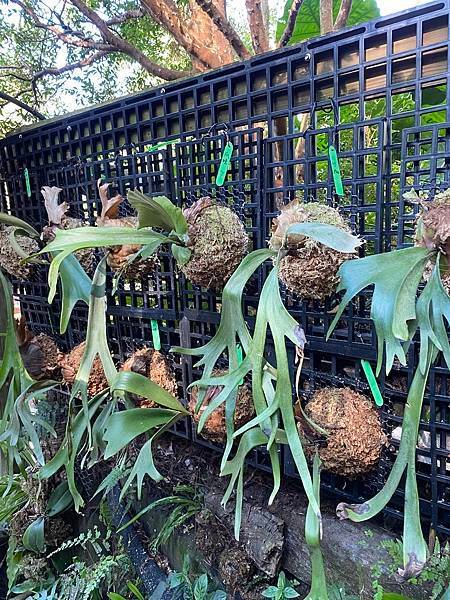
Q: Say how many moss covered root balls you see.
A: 11